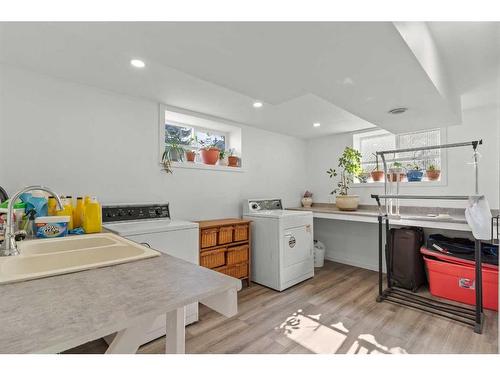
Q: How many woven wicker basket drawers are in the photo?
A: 6